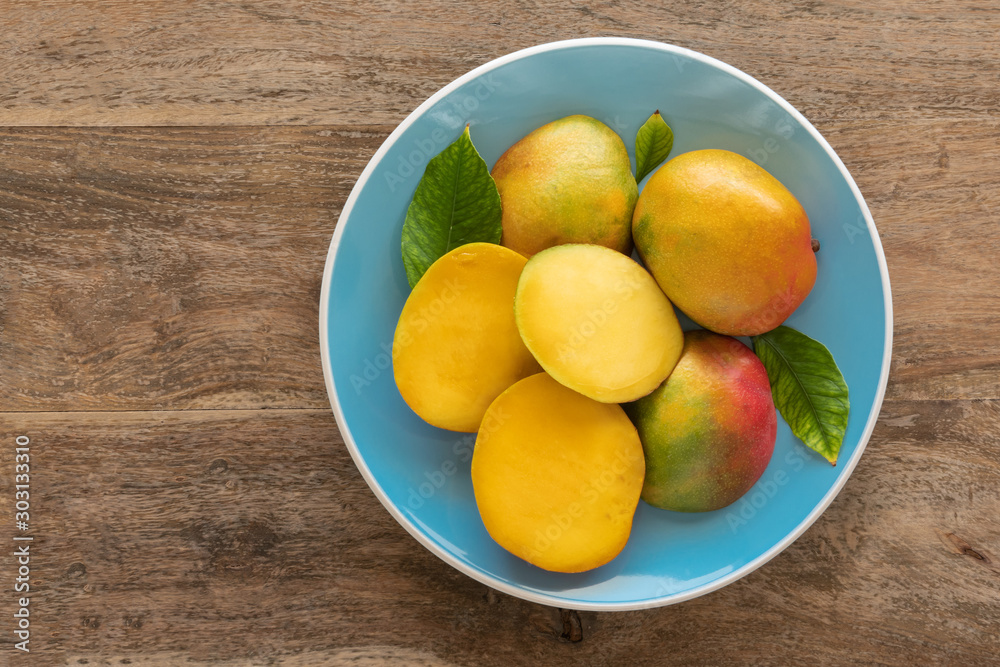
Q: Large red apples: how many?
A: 0